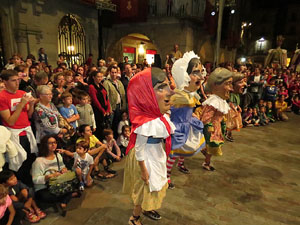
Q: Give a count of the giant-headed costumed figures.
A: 4